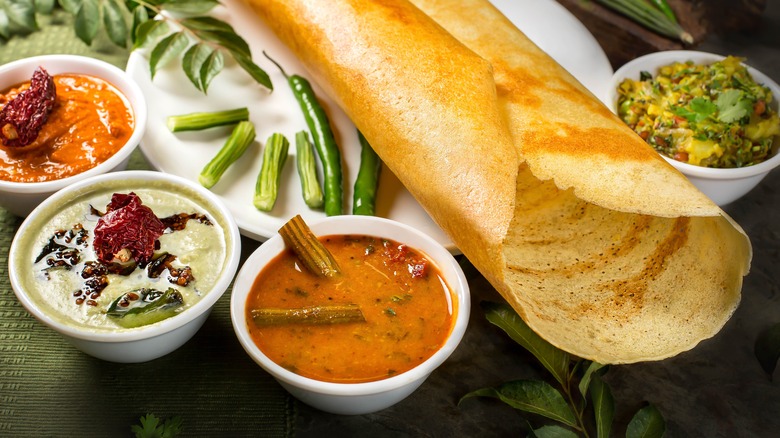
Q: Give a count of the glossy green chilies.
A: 2